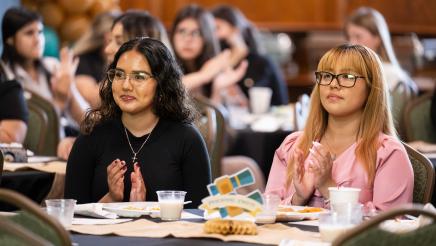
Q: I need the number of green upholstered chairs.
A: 7